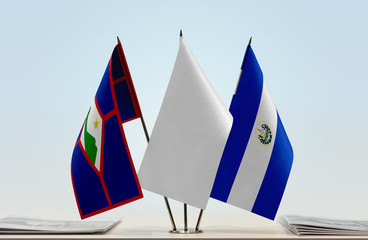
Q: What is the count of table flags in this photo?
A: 3